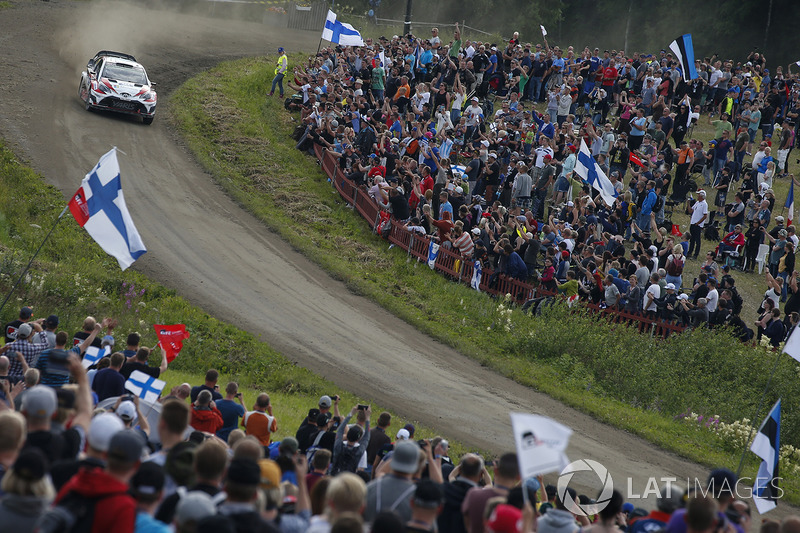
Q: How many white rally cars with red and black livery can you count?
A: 1